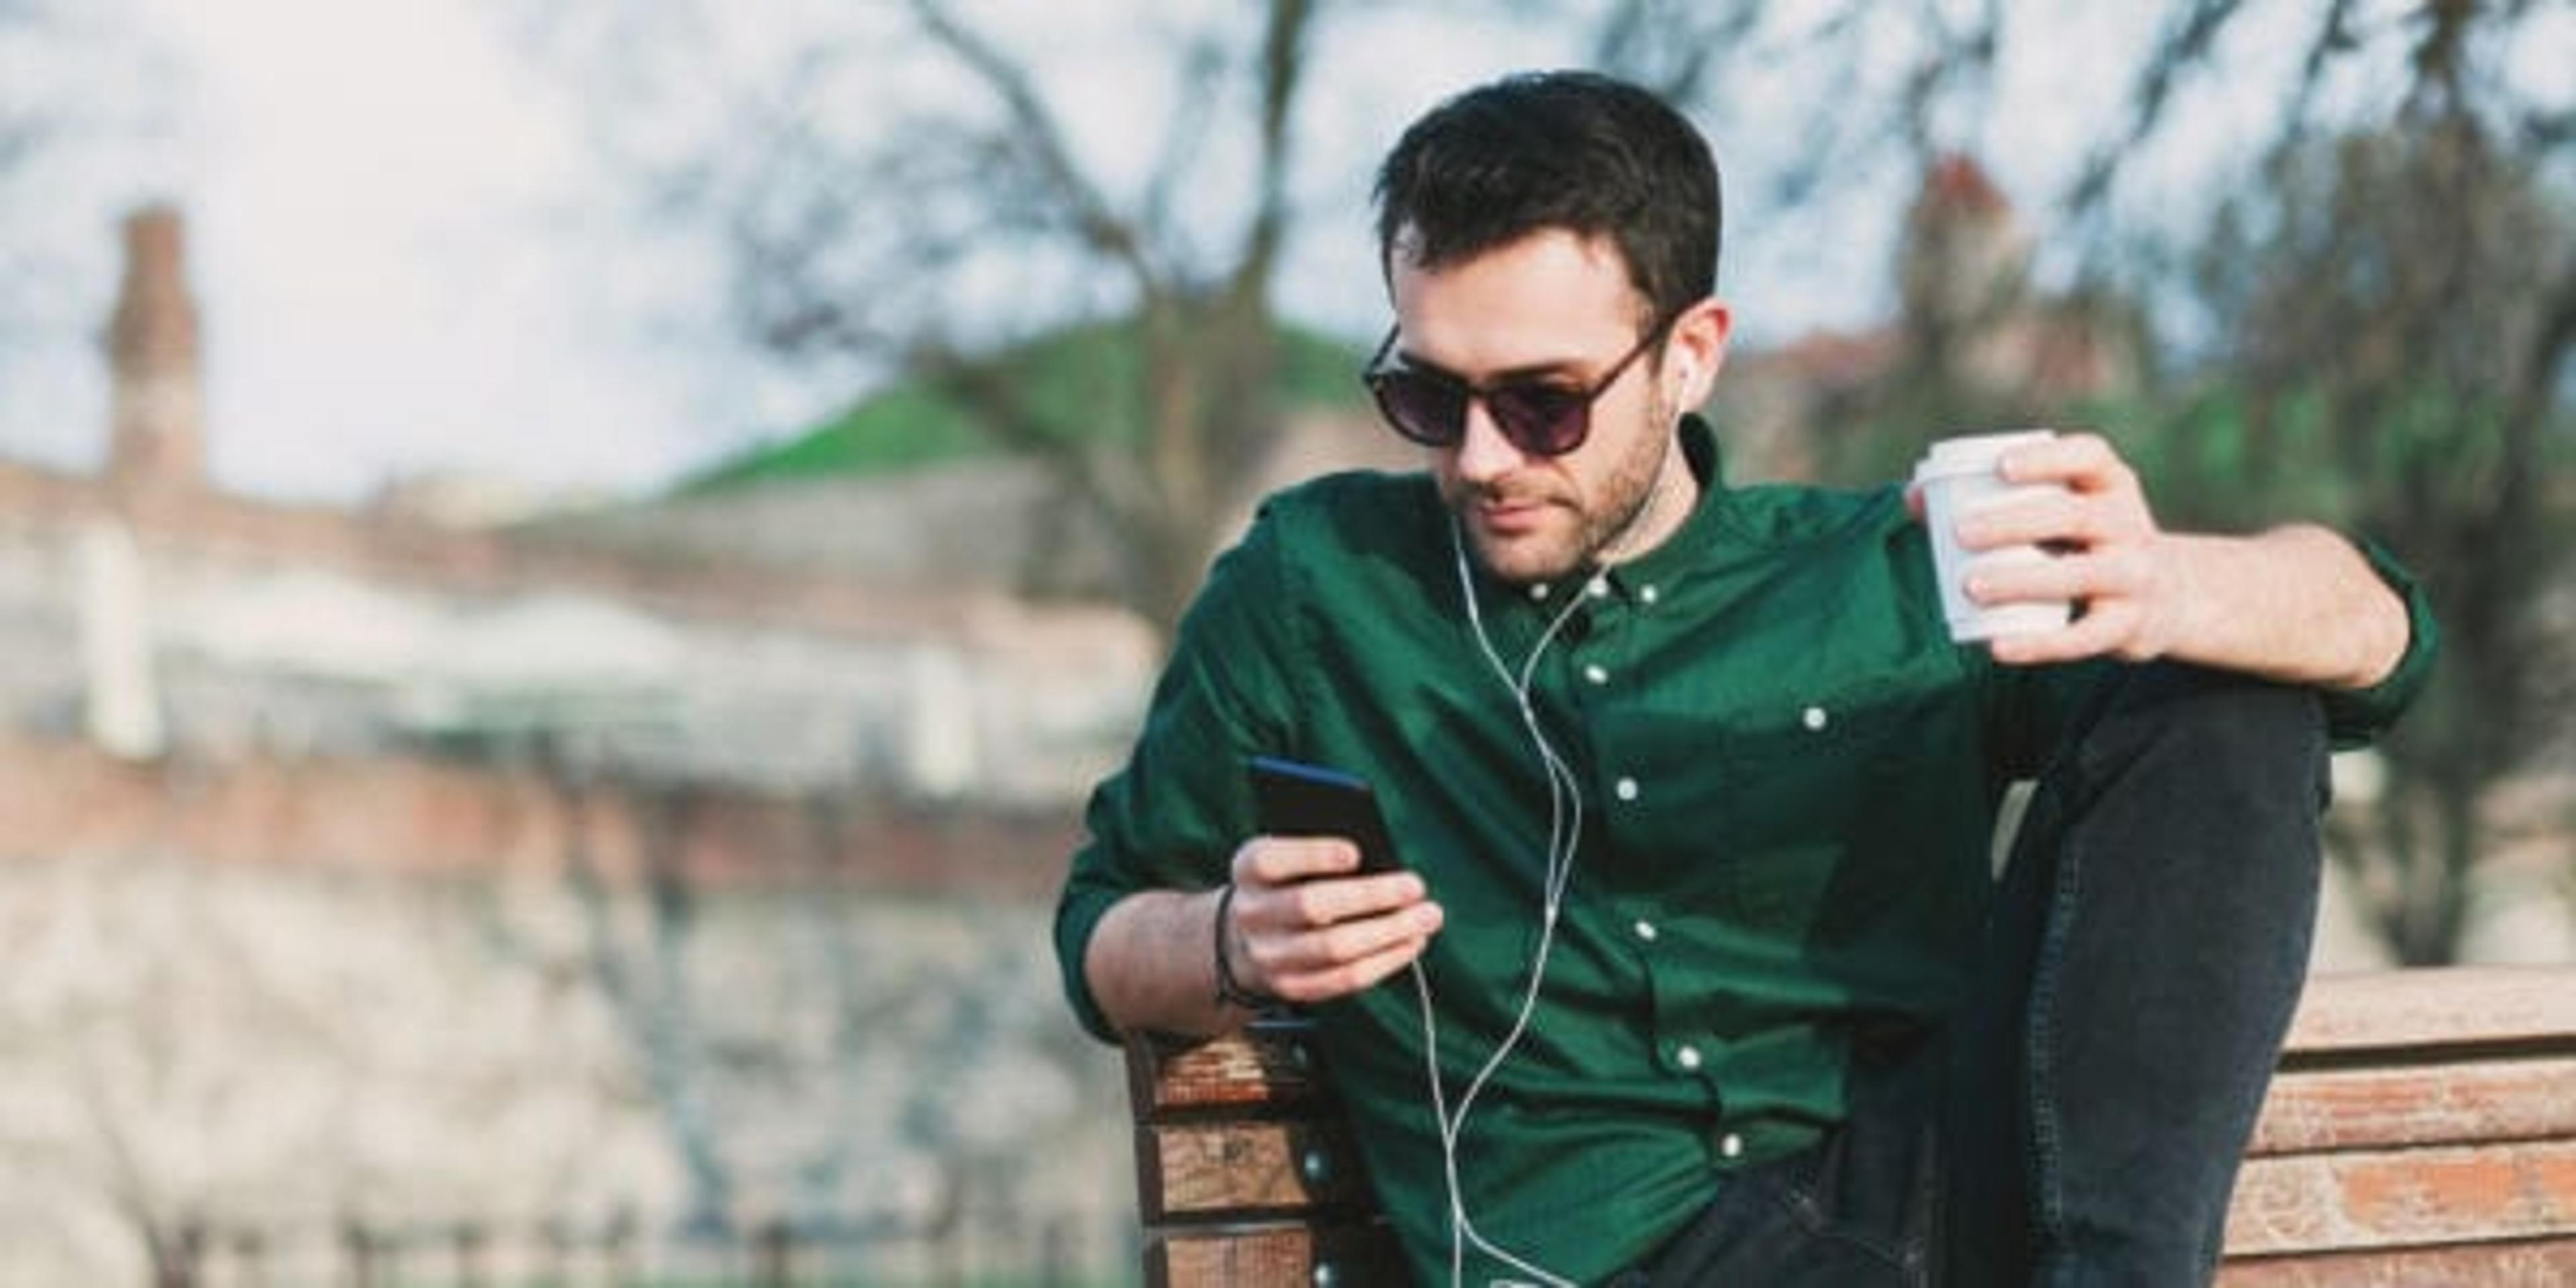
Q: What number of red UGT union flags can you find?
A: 0